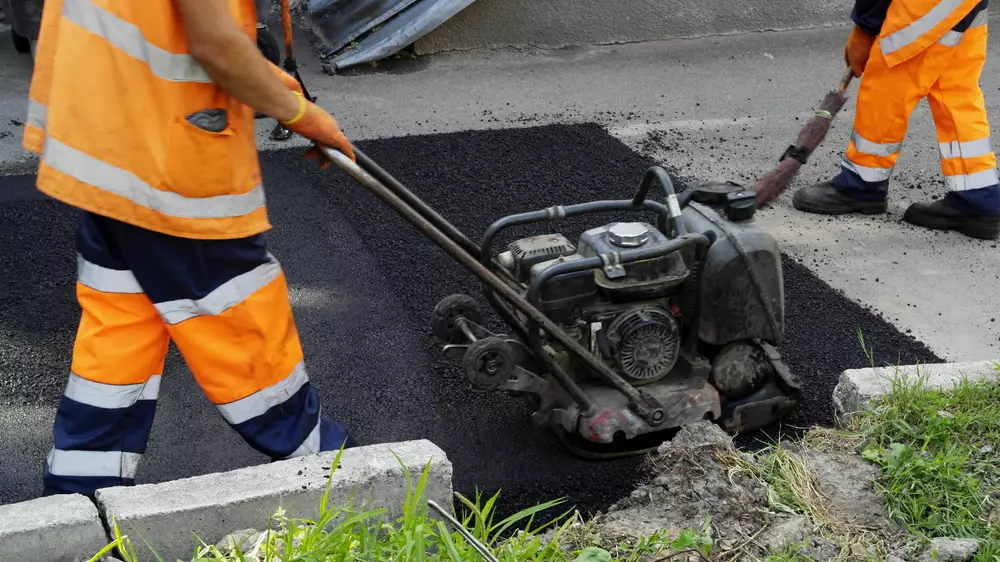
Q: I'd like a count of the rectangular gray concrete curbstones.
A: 3